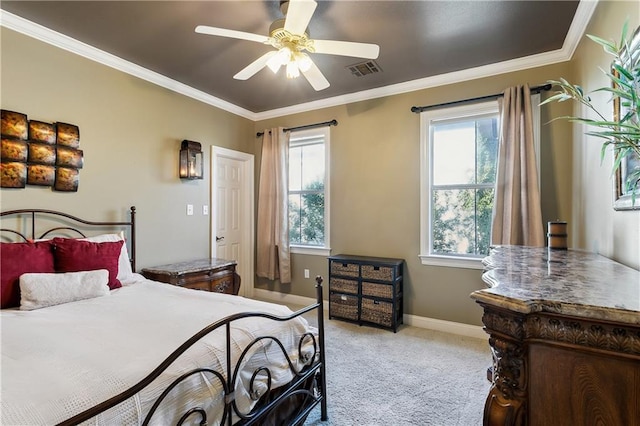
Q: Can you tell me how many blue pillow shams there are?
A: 0